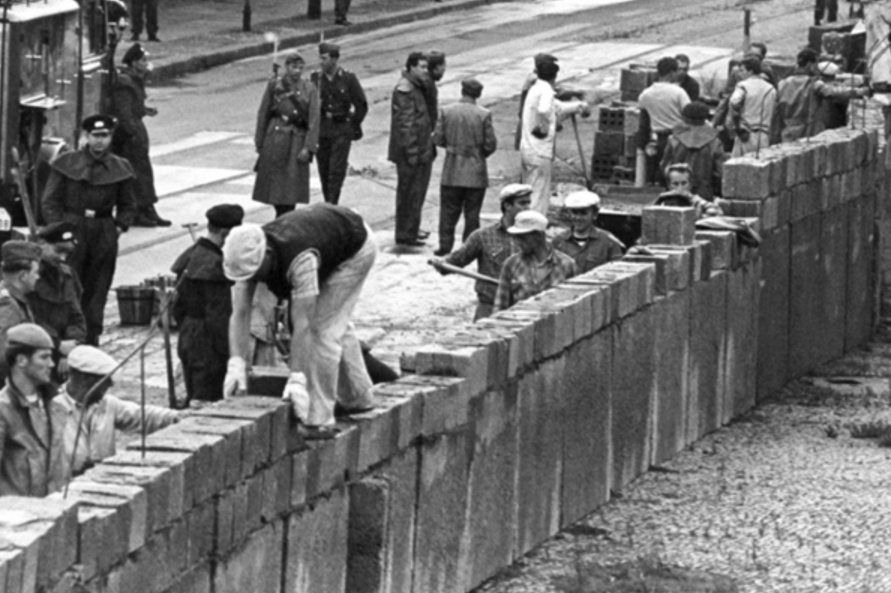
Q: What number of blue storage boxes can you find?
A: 0